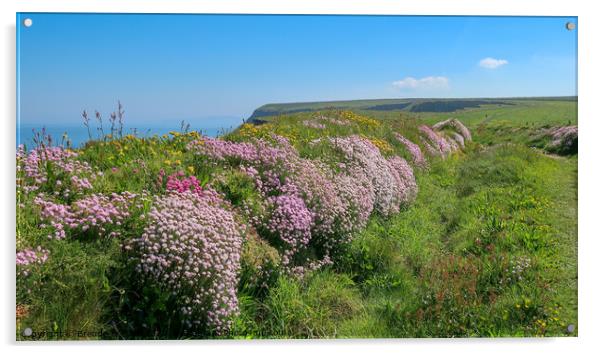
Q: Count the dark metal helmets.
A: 0